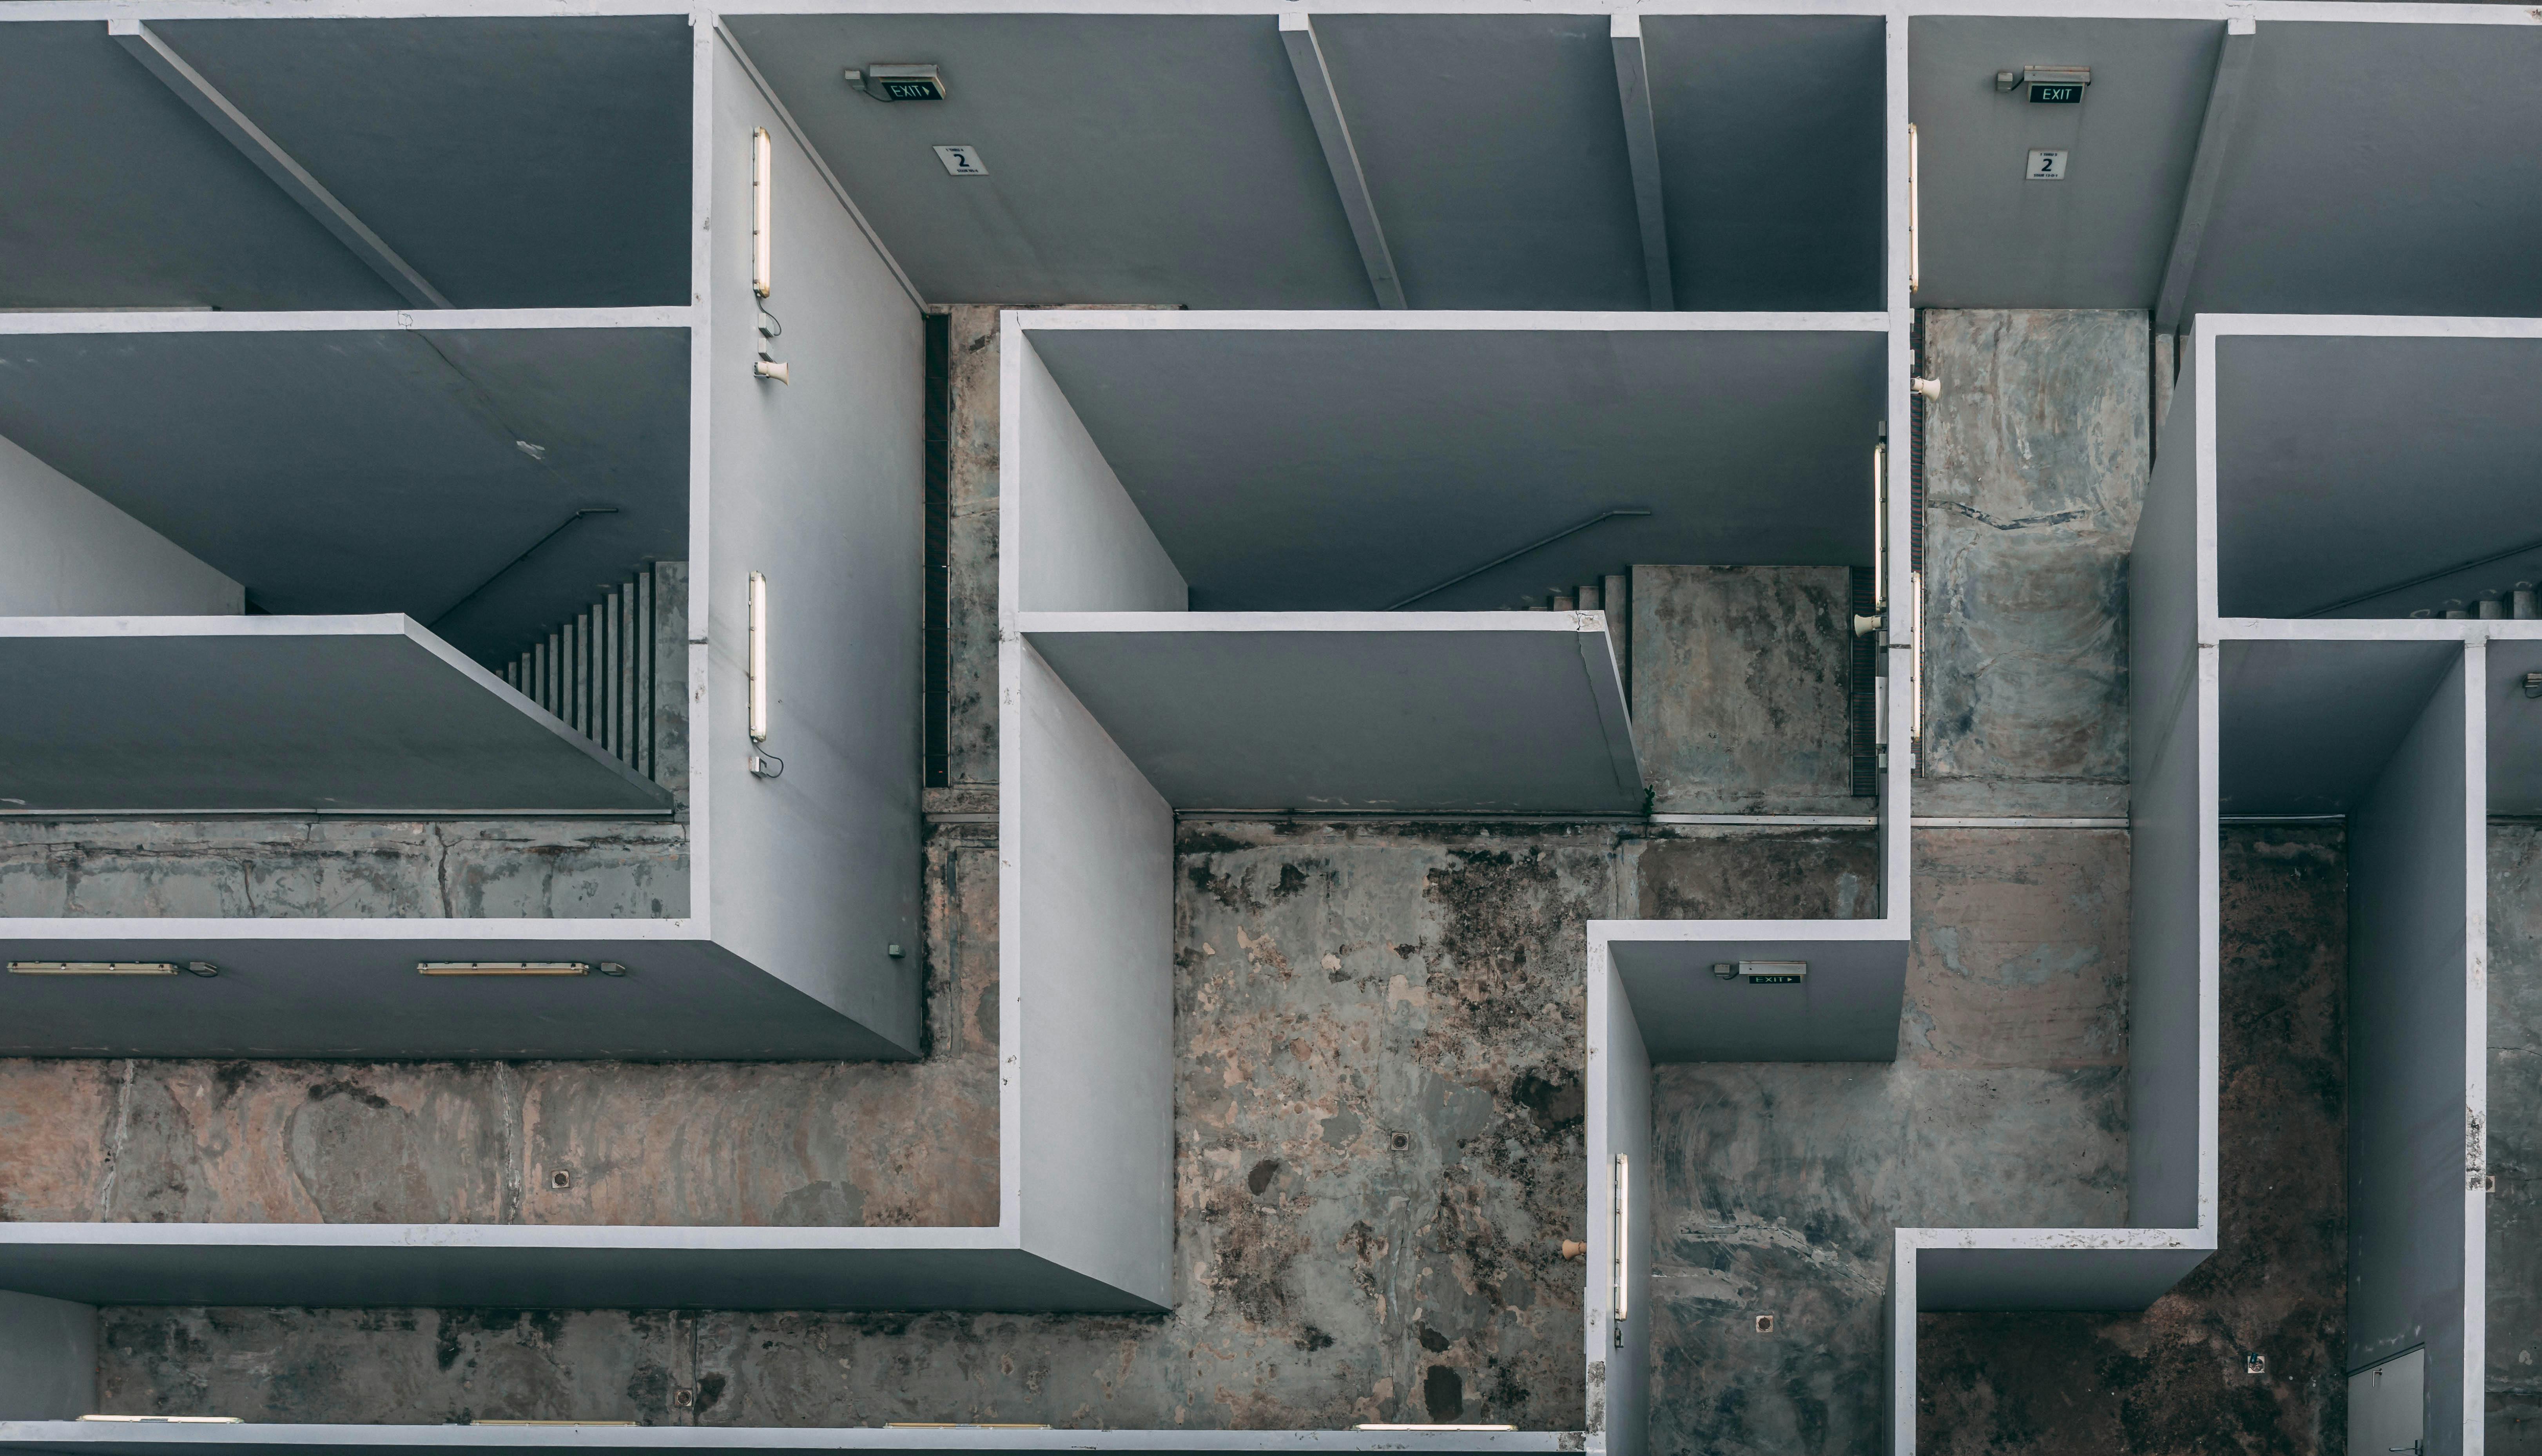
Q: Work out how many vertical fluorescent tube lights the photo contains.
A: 6